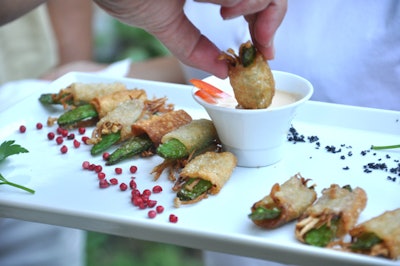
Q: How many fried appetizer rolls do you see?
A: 10